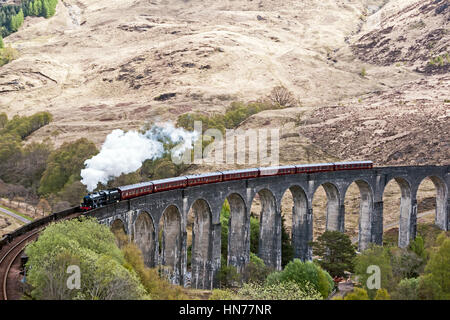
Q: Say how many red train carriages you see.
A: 7